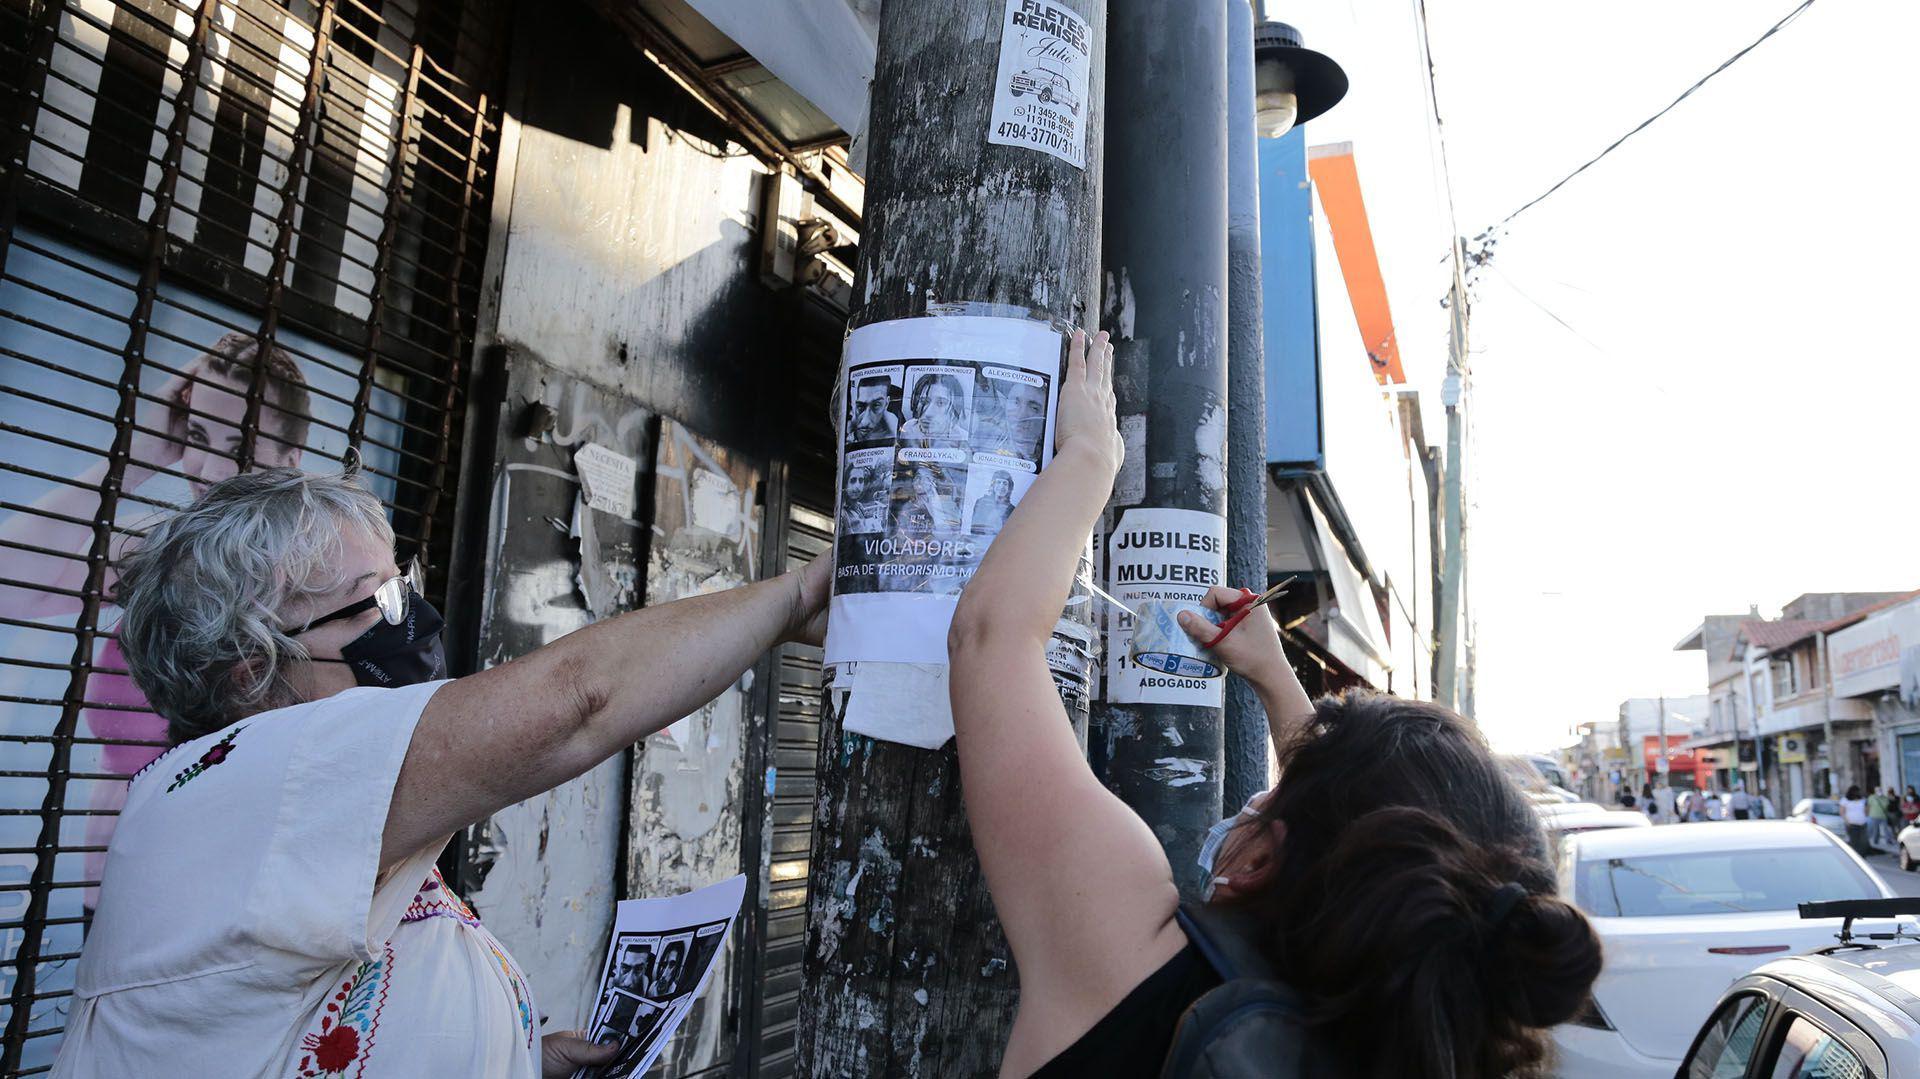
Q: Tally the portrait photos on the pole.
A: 6